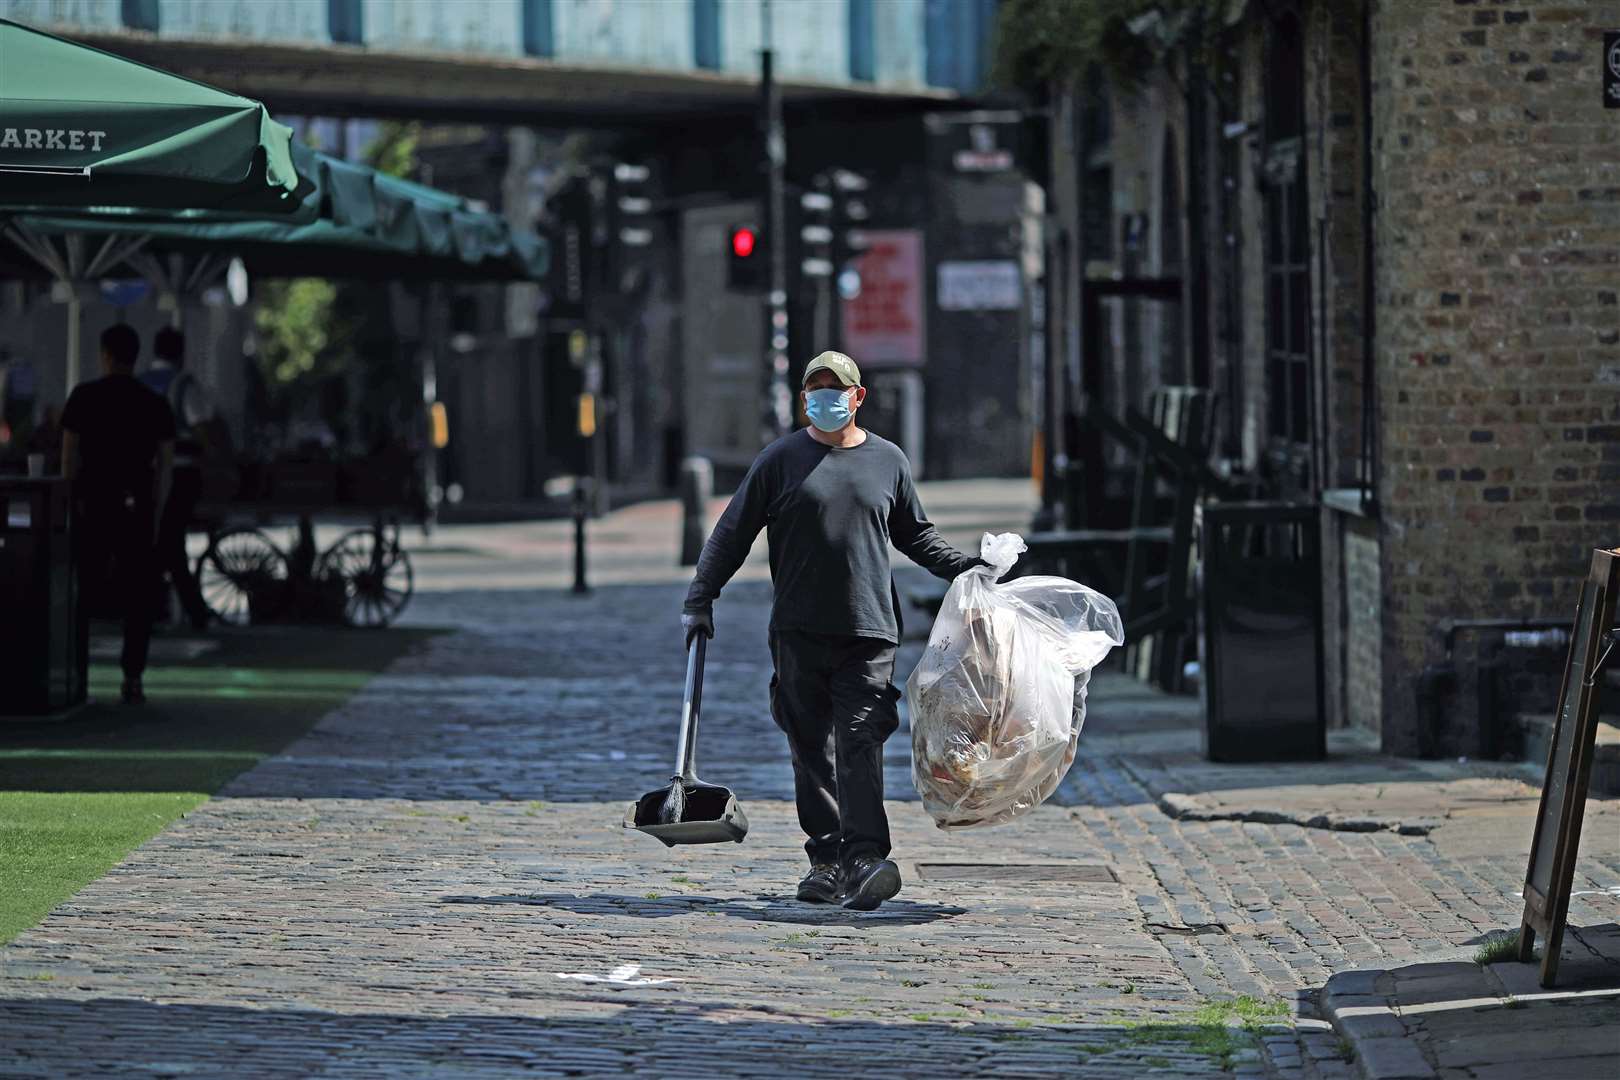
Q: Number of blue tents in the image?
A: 0